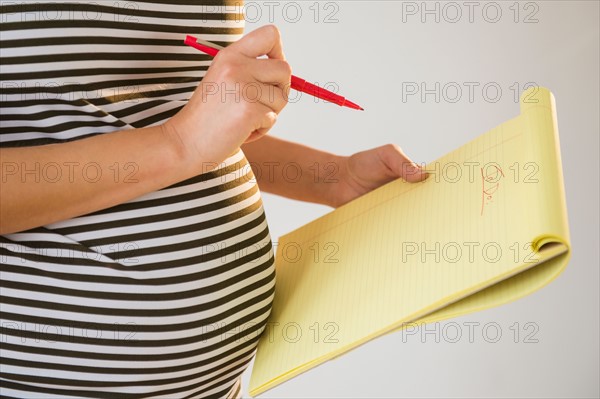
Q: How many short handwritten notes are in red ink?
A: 1